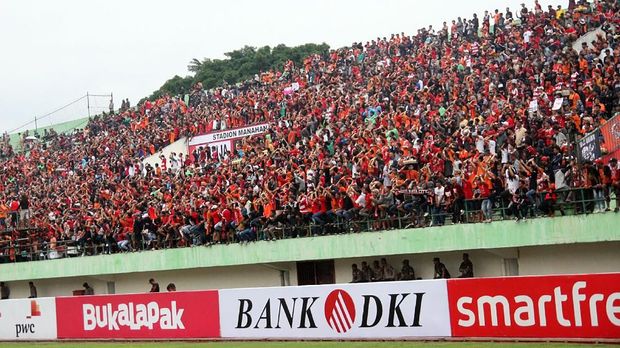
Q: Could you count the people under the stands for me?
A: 12